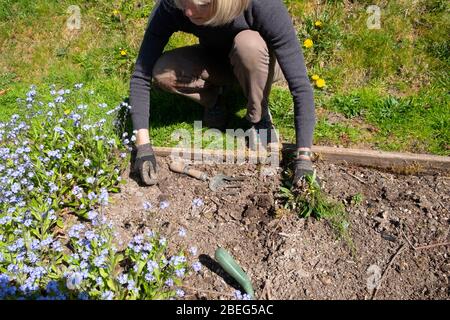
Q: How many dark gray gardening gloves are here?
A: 2